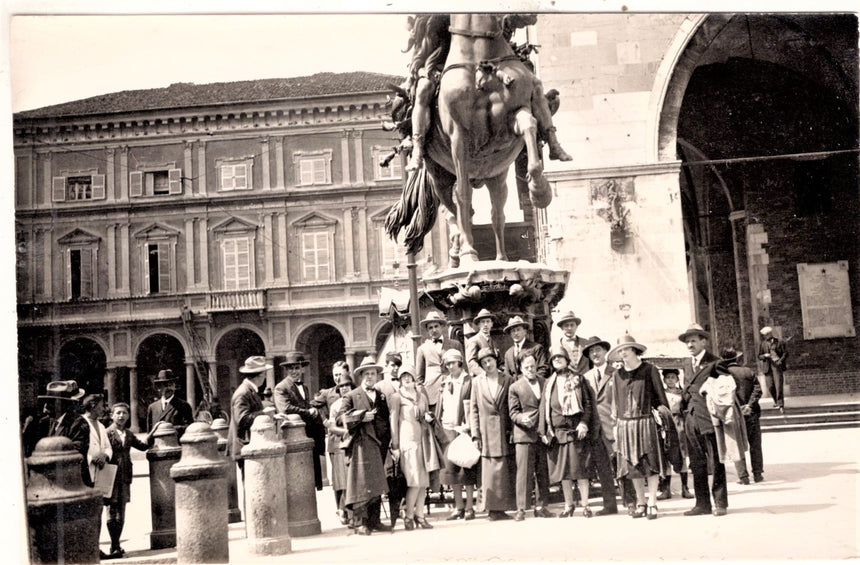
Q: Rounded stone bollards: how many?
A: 6